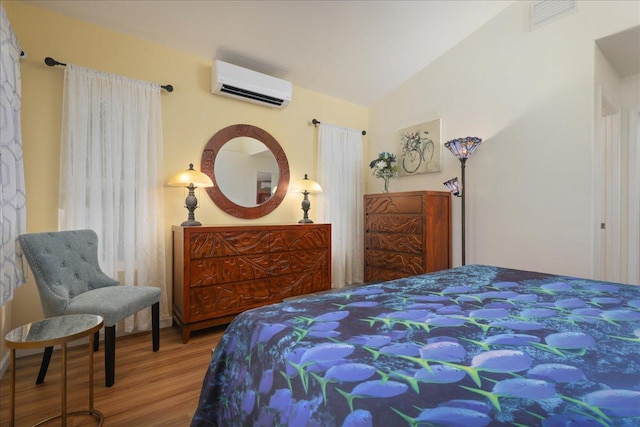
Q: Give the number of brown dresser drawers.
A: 11